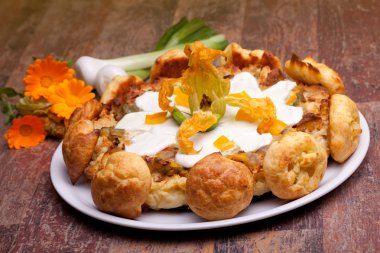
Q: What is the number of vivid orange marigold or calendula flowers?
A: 3